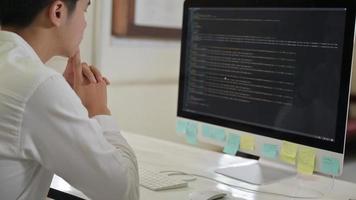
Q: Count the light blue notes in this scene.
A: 6